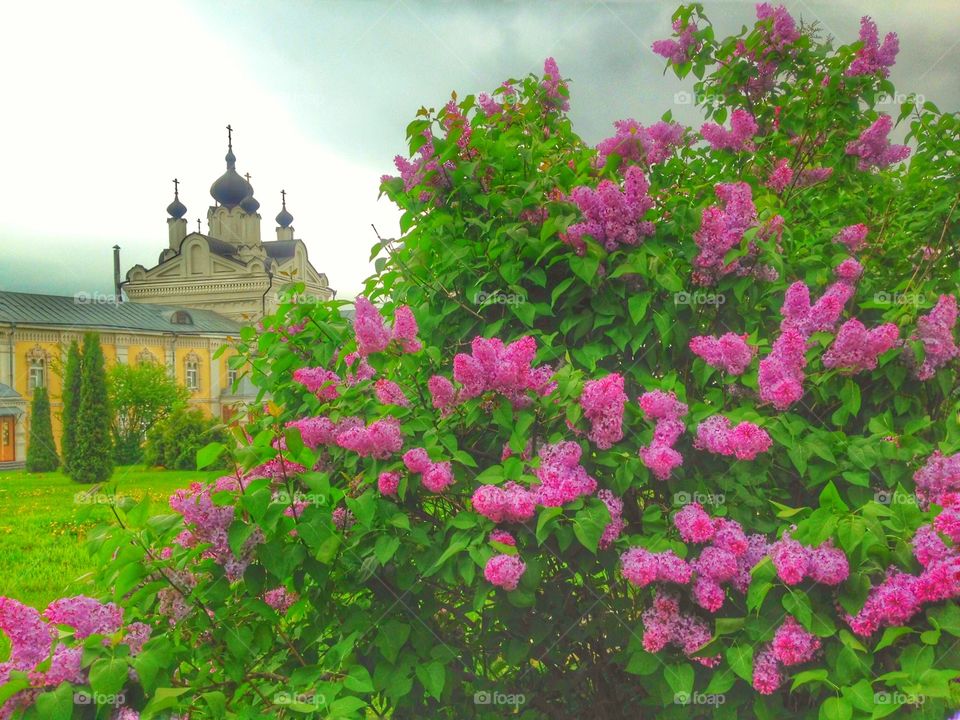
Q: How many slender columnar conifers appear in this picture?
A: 3